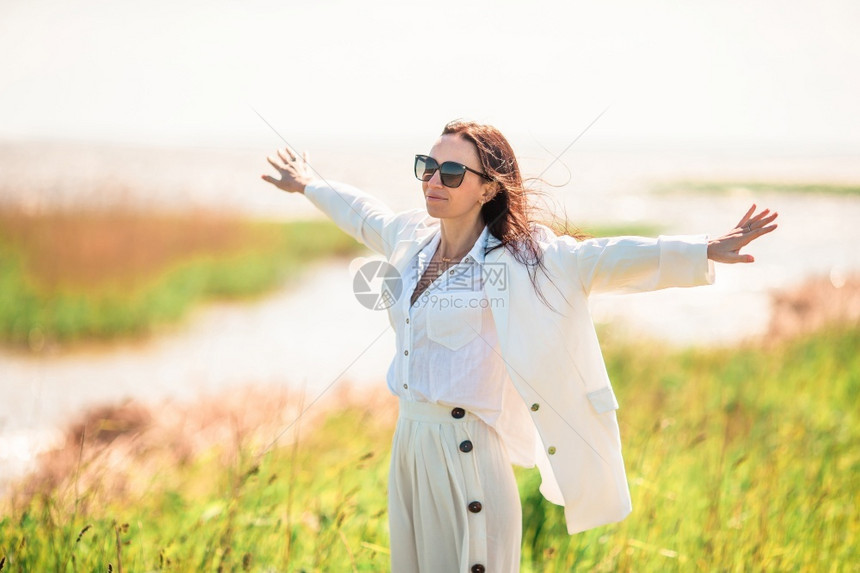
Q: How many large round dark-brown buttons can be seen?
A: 4